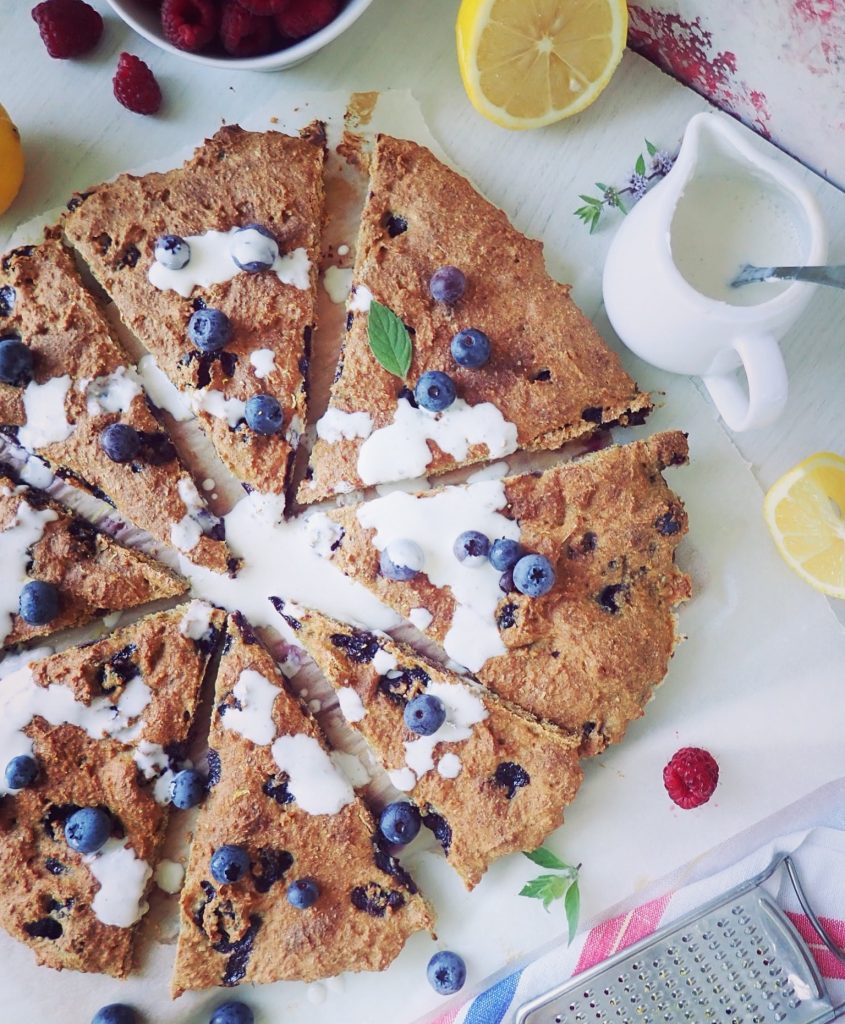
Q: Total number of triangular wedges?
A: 8